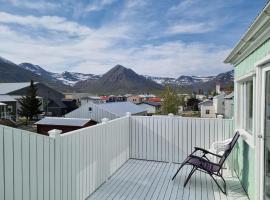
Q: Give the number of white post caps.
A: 5